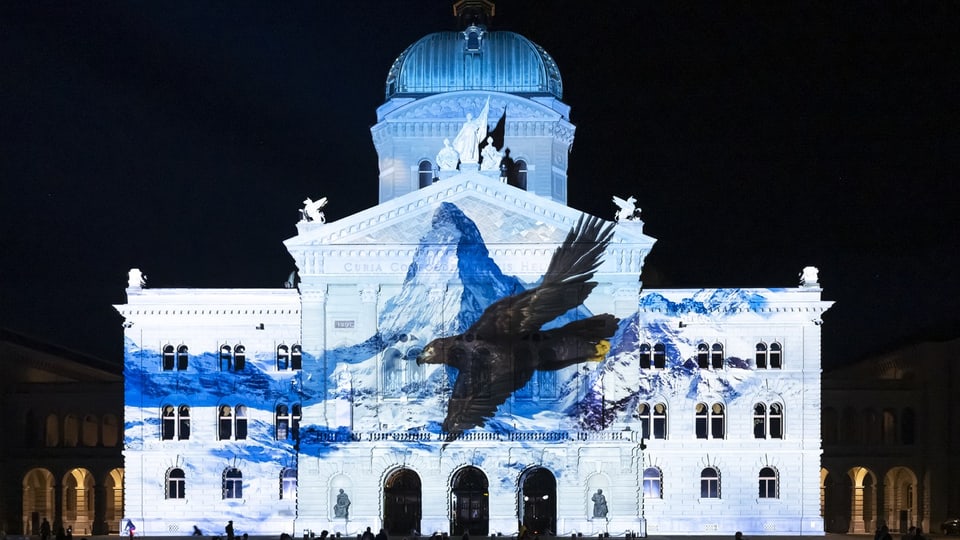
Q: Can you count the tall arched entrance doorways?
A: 3